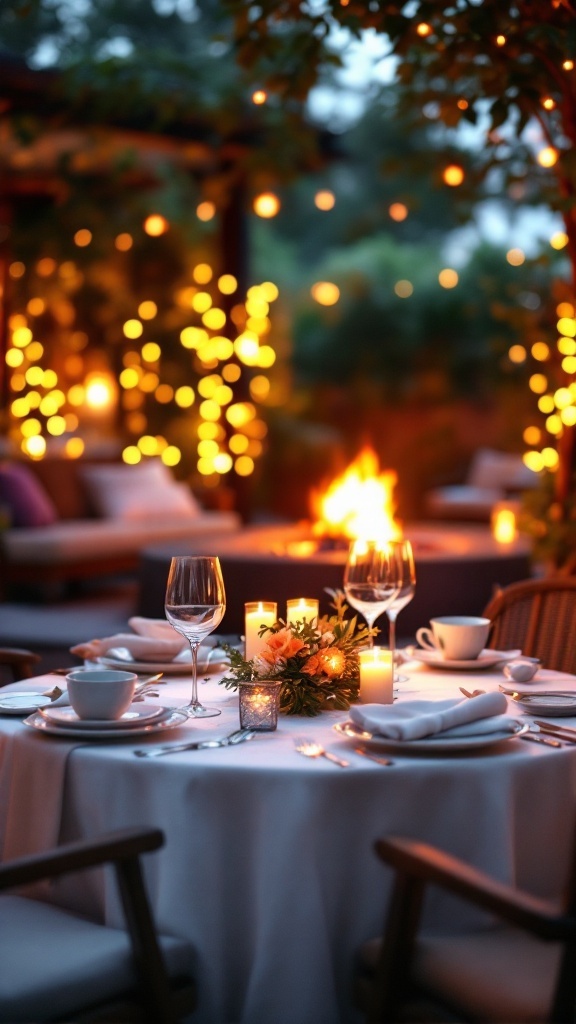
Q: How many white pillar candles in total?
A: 3